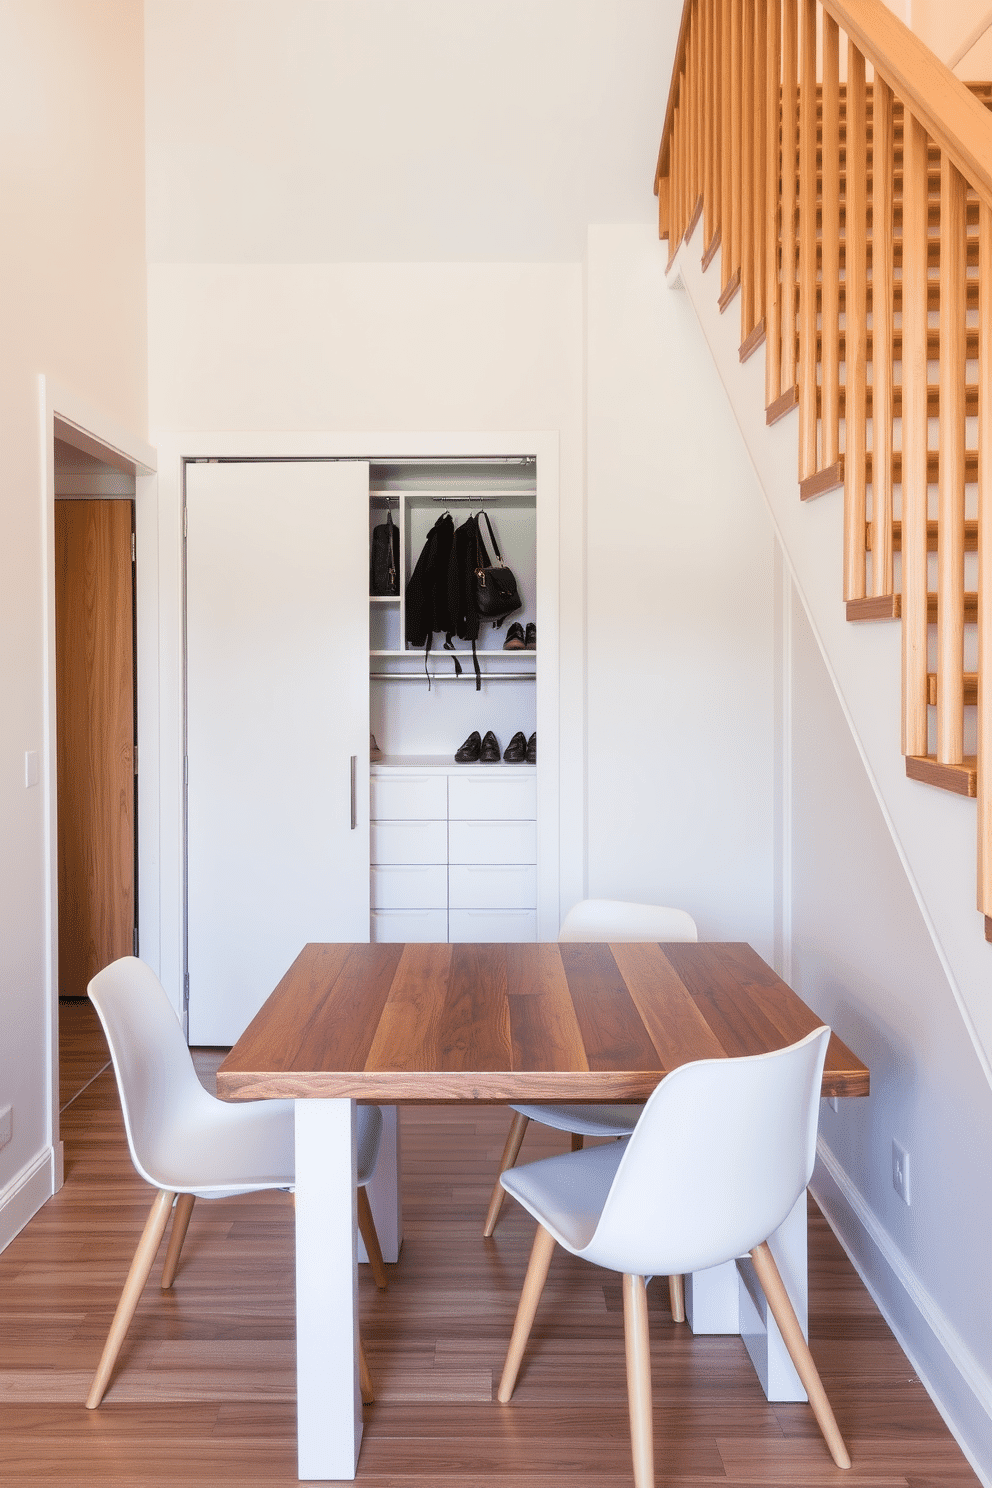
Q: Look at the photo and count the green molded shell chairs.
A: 0